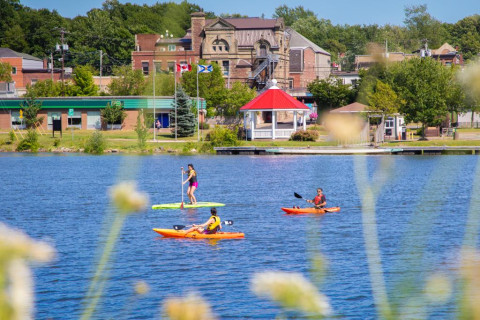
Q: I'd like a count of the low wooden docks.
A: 1